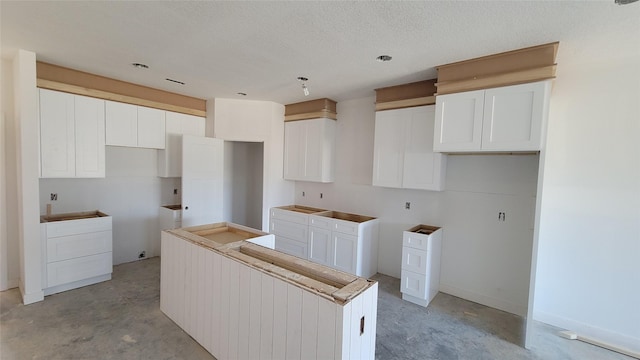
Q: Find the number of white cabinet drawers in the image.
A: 11